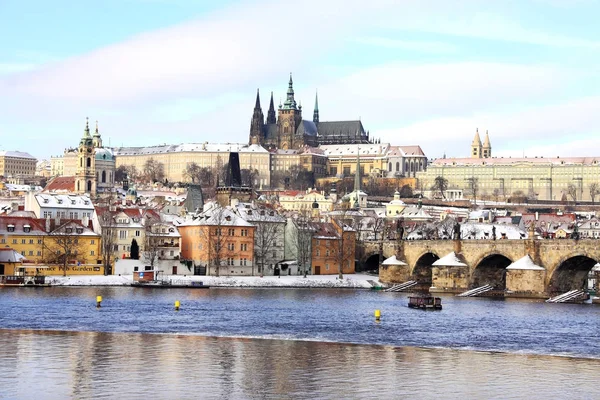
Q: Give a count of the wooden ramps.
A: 3